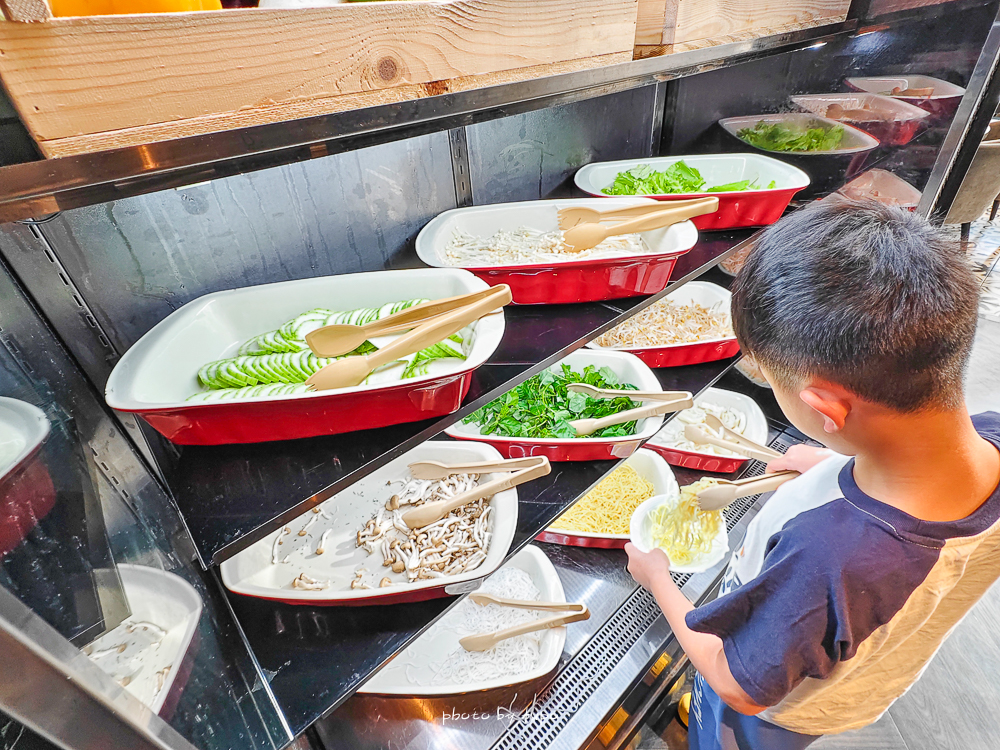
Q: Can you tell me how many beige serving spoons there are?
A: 7